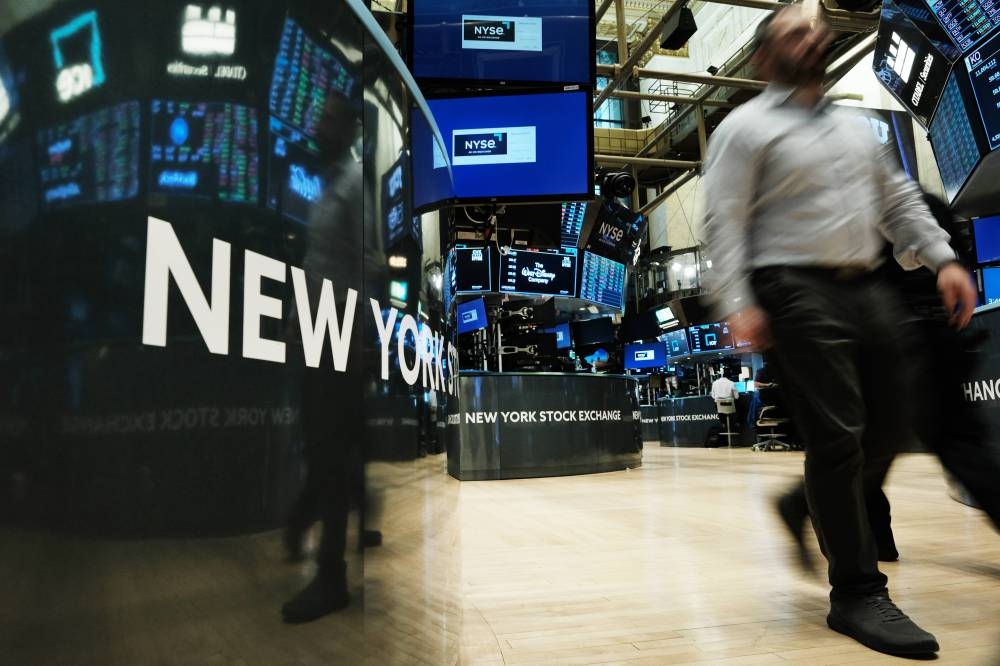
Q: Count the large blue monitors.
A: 2